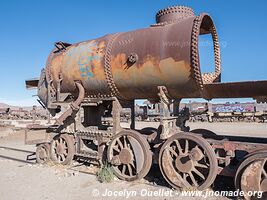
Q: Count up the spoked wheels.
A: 4